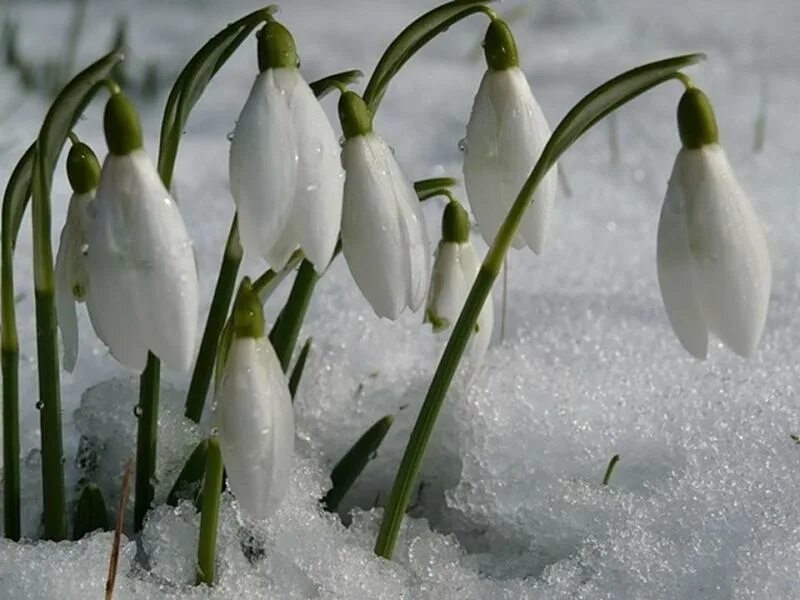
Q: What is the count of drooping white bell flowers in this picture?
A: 8